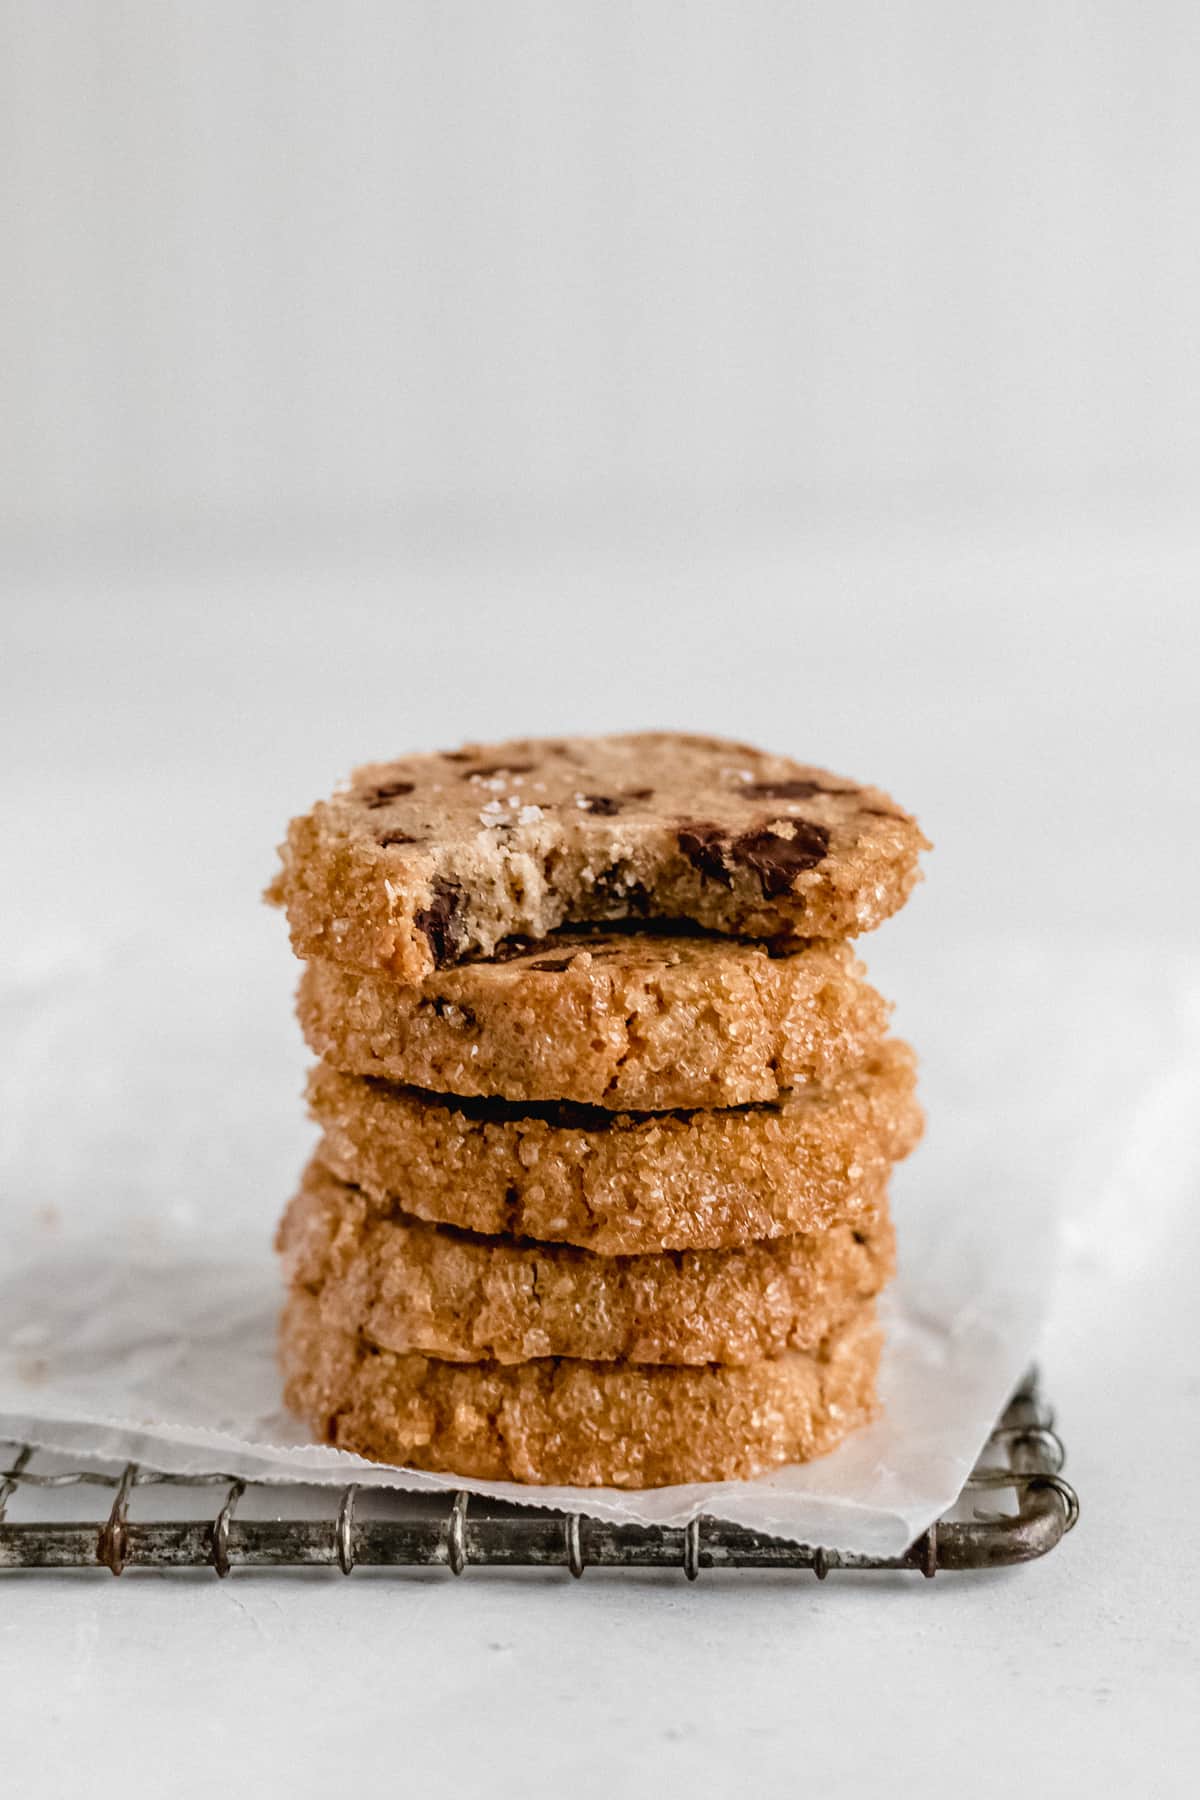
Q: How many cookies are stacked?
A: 5